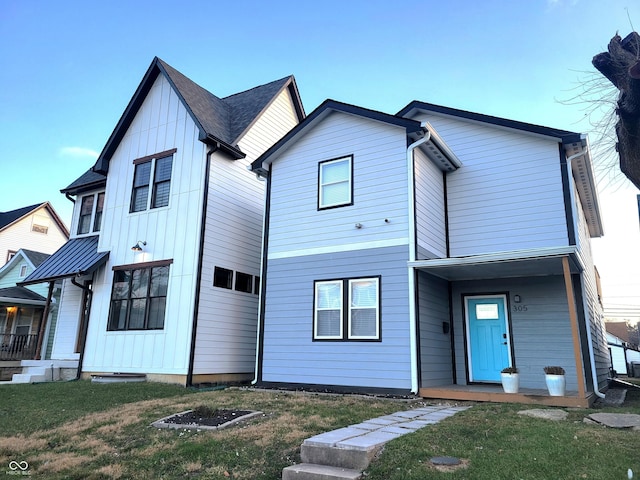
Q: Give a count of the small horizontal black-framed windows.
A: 3